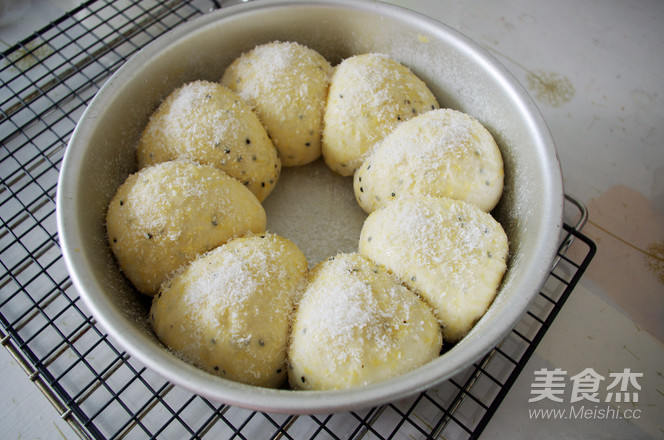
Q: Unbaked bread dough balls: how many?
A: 8